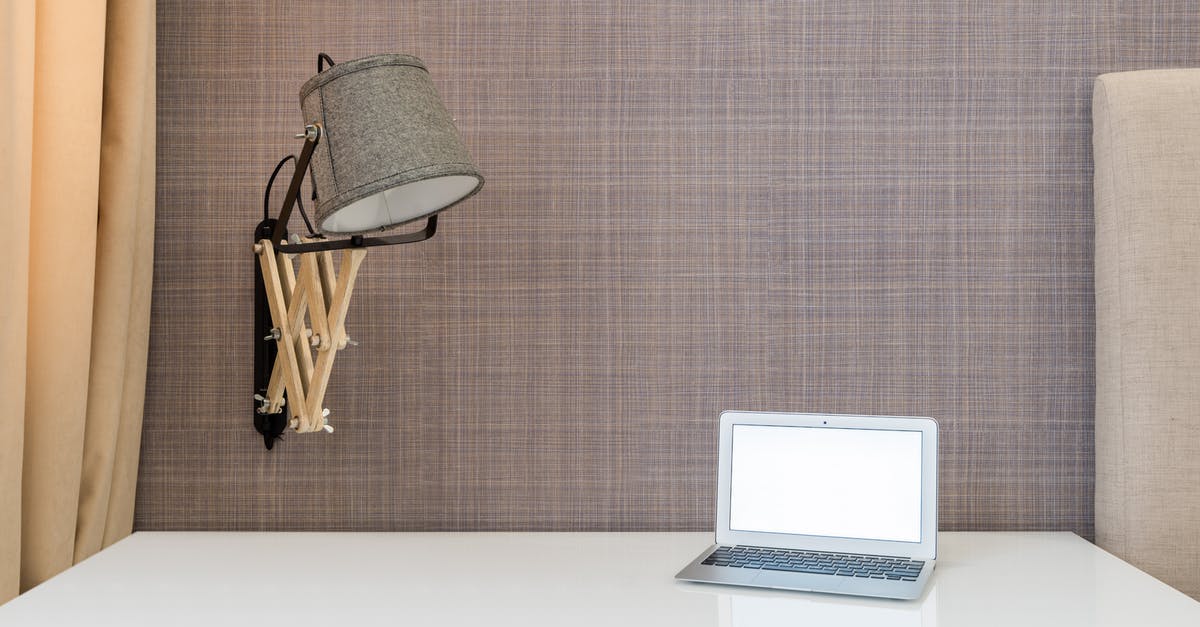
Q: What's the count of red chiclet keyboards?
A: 0